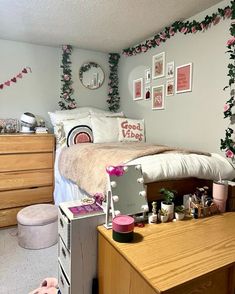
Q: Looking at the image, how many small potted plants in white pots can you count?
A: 3